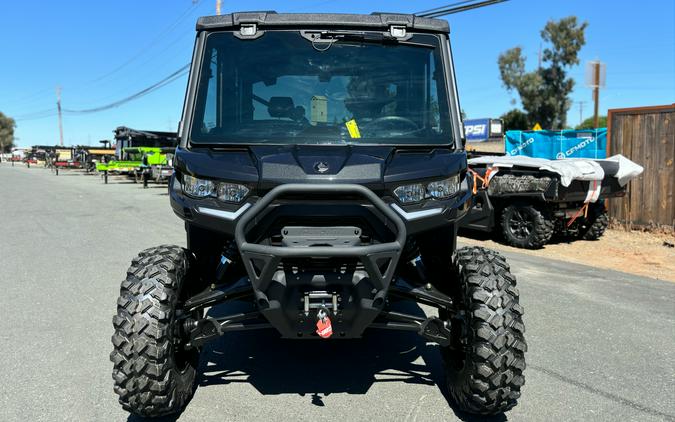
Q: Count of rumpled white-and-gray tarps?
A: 1